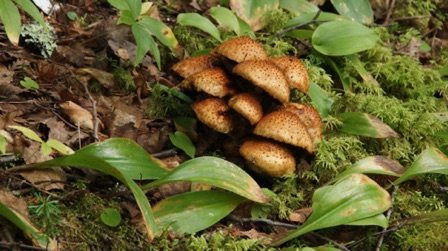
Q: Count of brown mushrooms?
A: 10